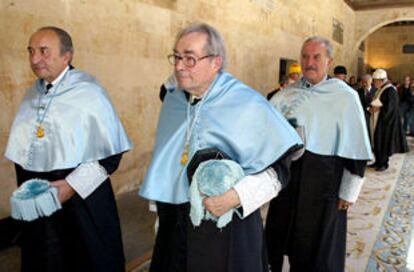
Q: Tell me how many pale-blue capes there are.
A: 3